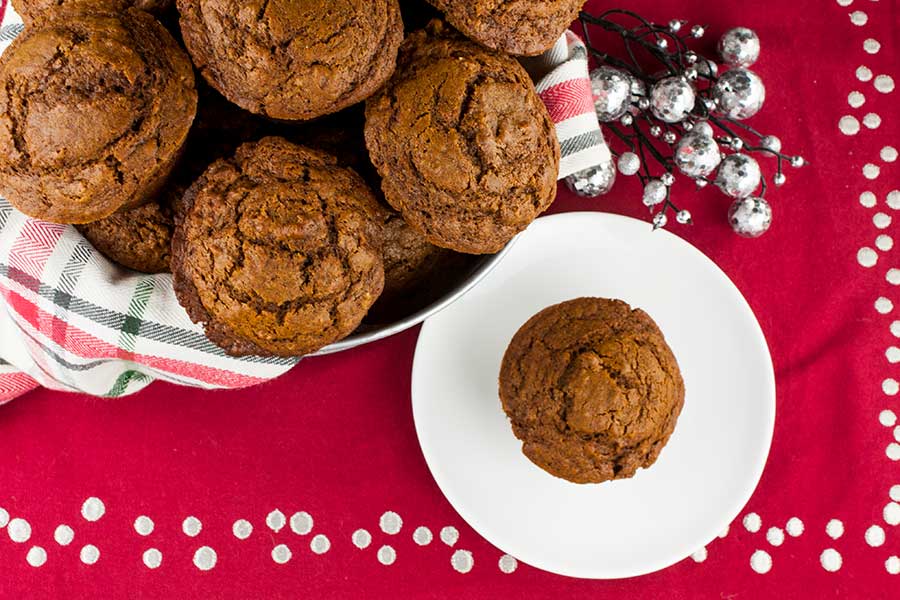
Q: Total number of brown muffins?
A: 9